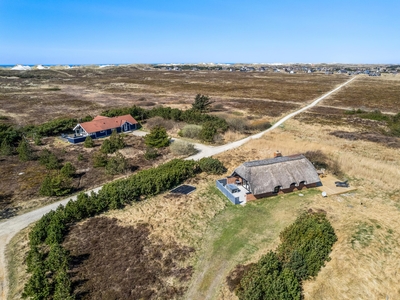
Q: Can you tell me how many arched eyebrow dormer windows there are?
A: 3